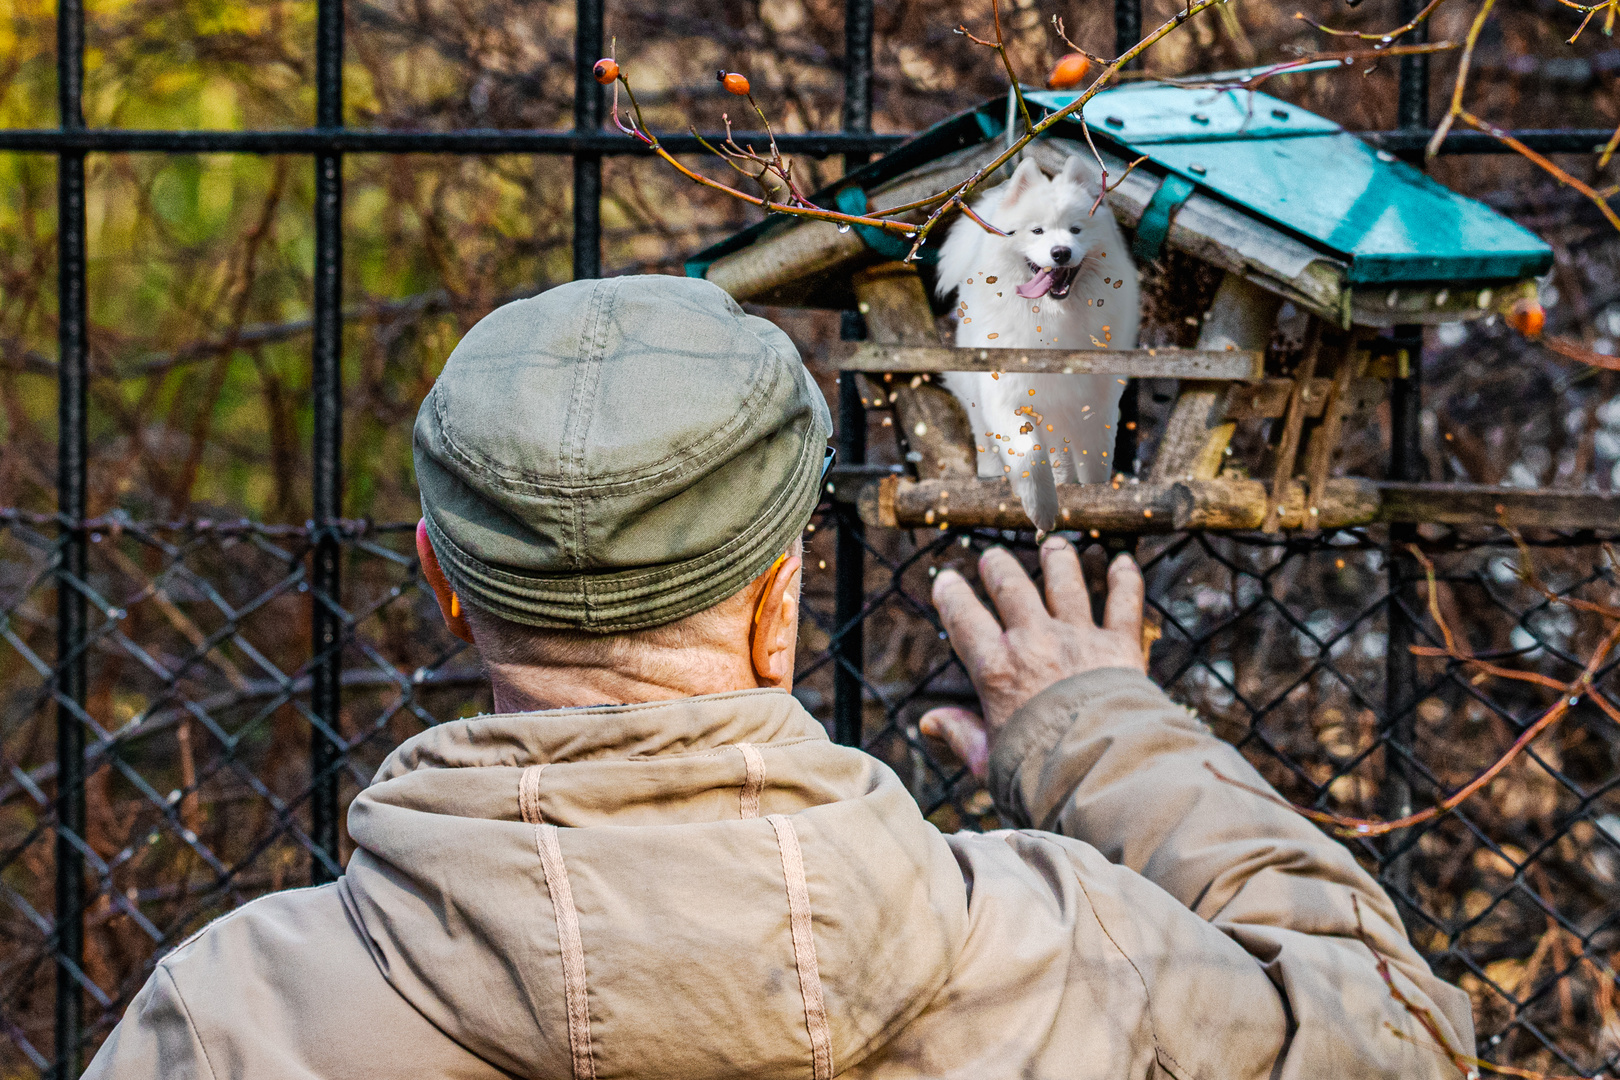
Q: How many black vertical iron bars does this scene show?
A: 6